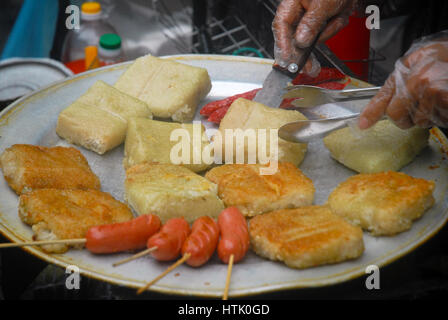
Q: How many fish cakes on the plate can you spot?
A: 11